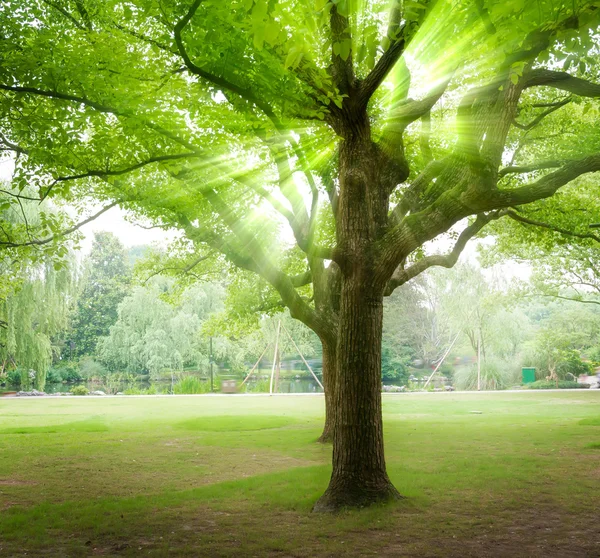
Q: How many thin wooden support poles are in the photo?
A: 5